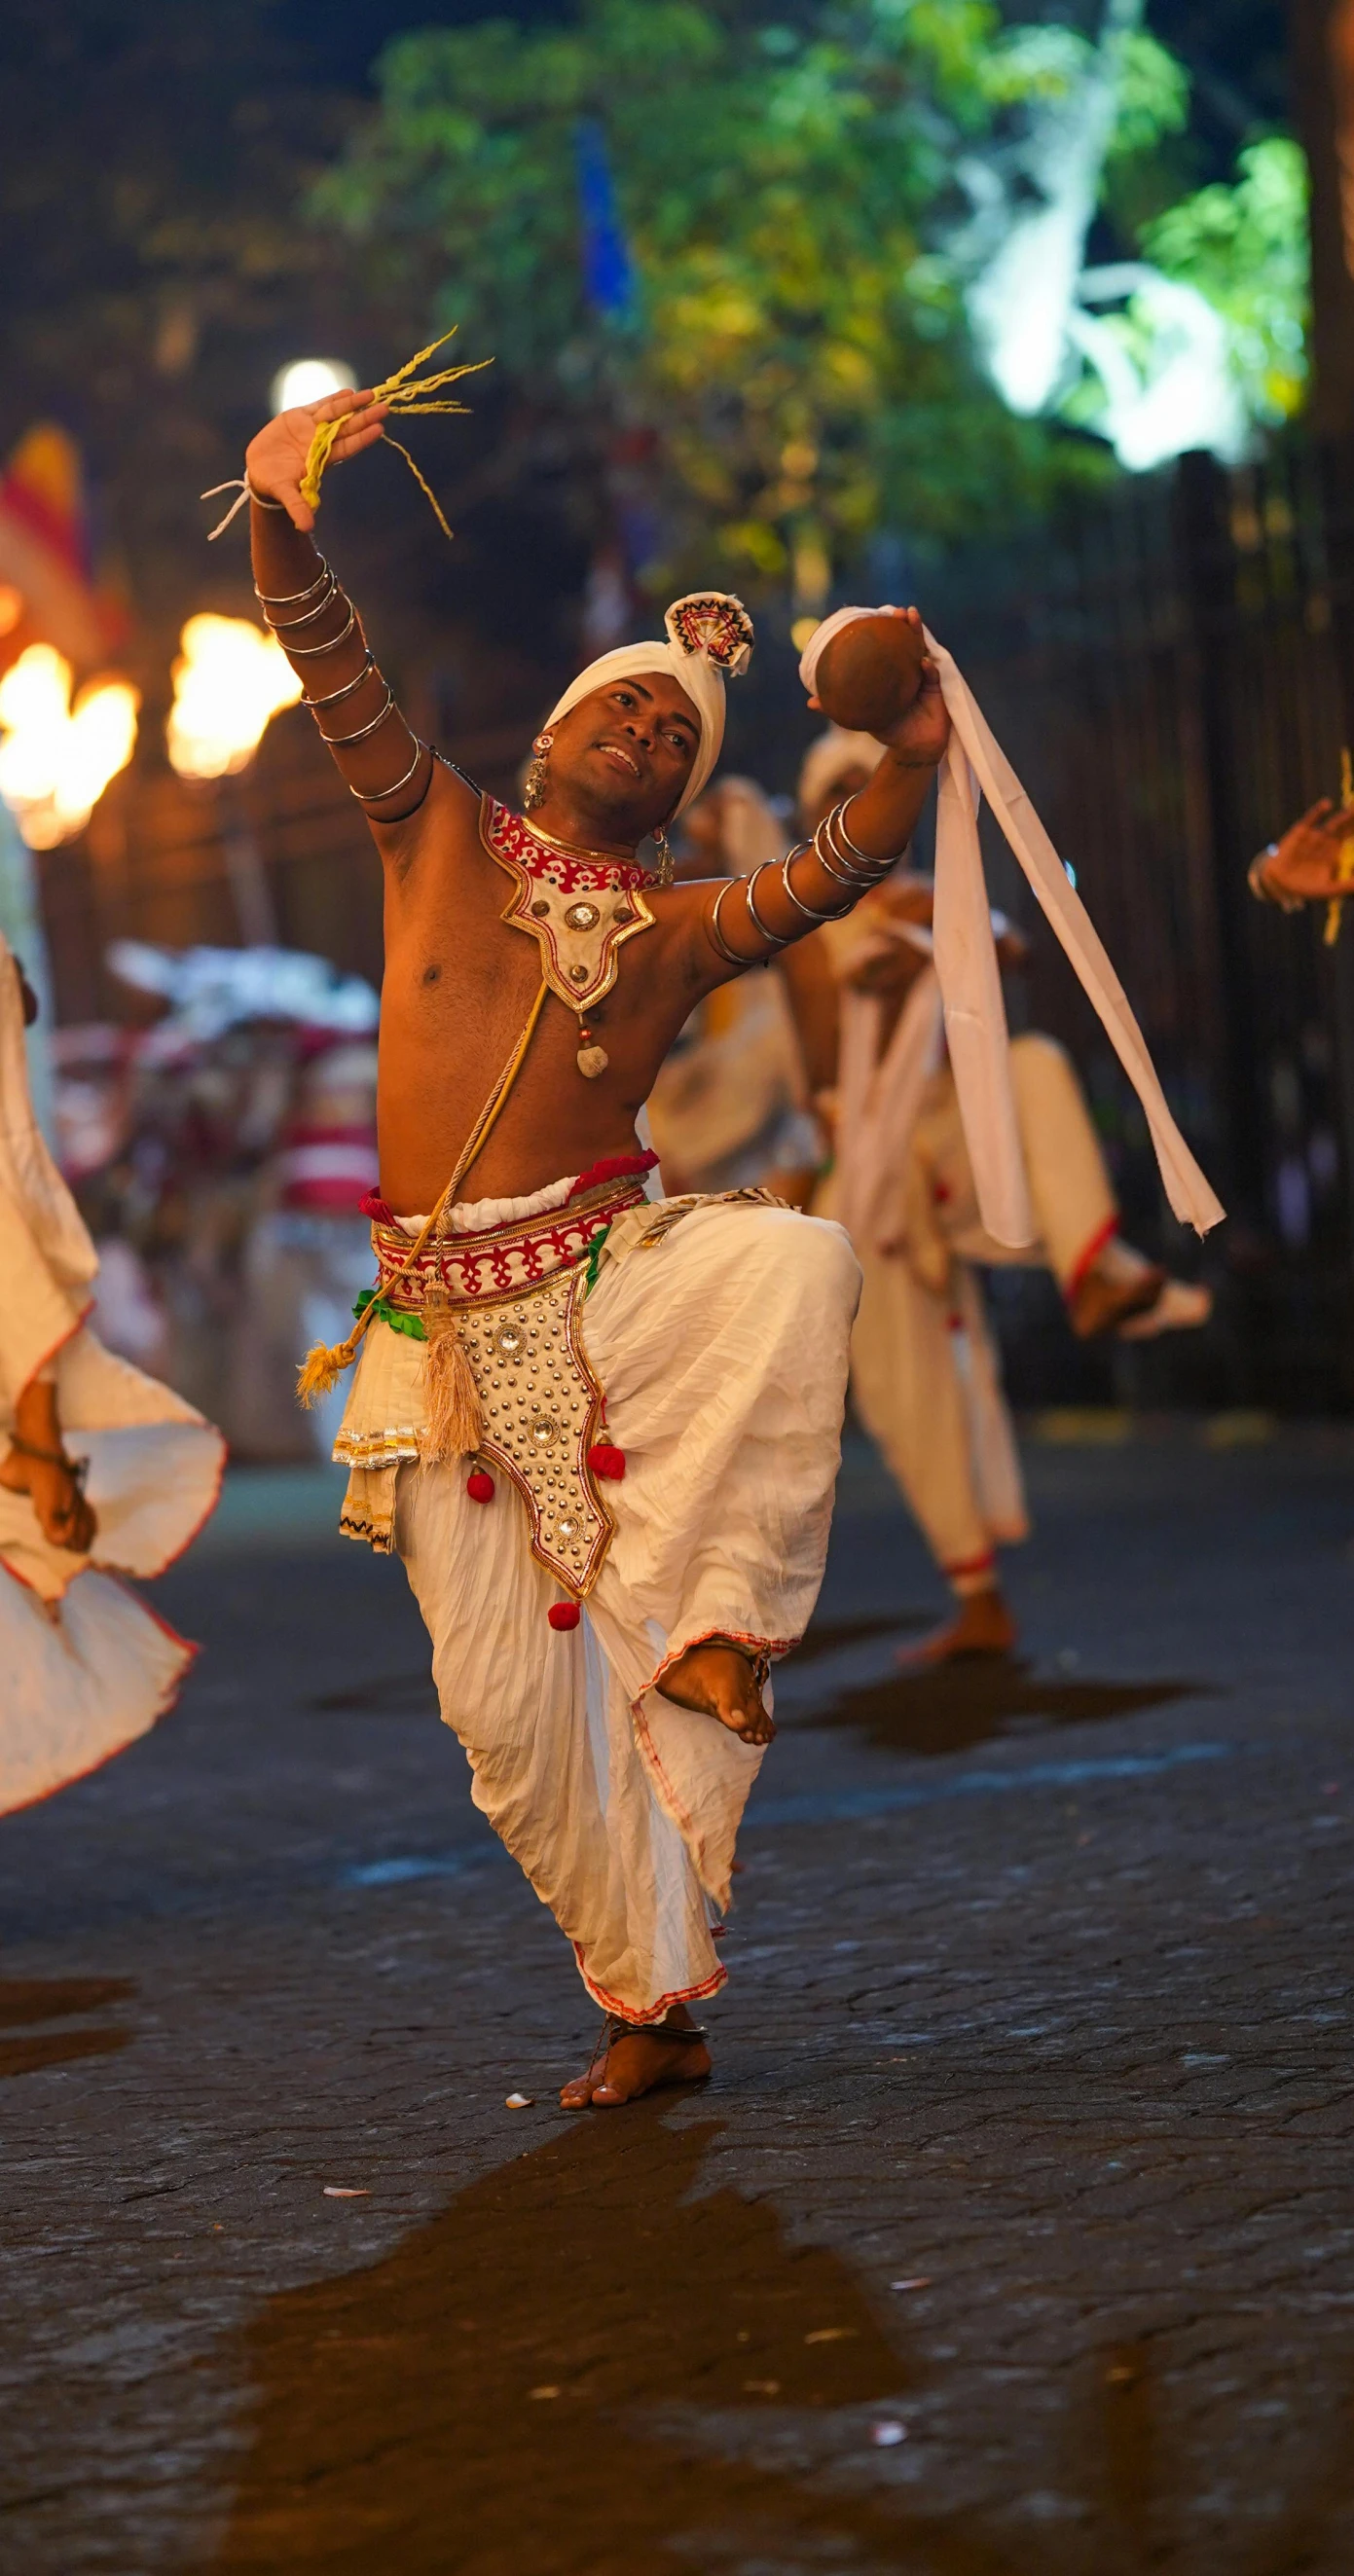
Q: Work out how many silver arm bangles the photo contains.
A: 12